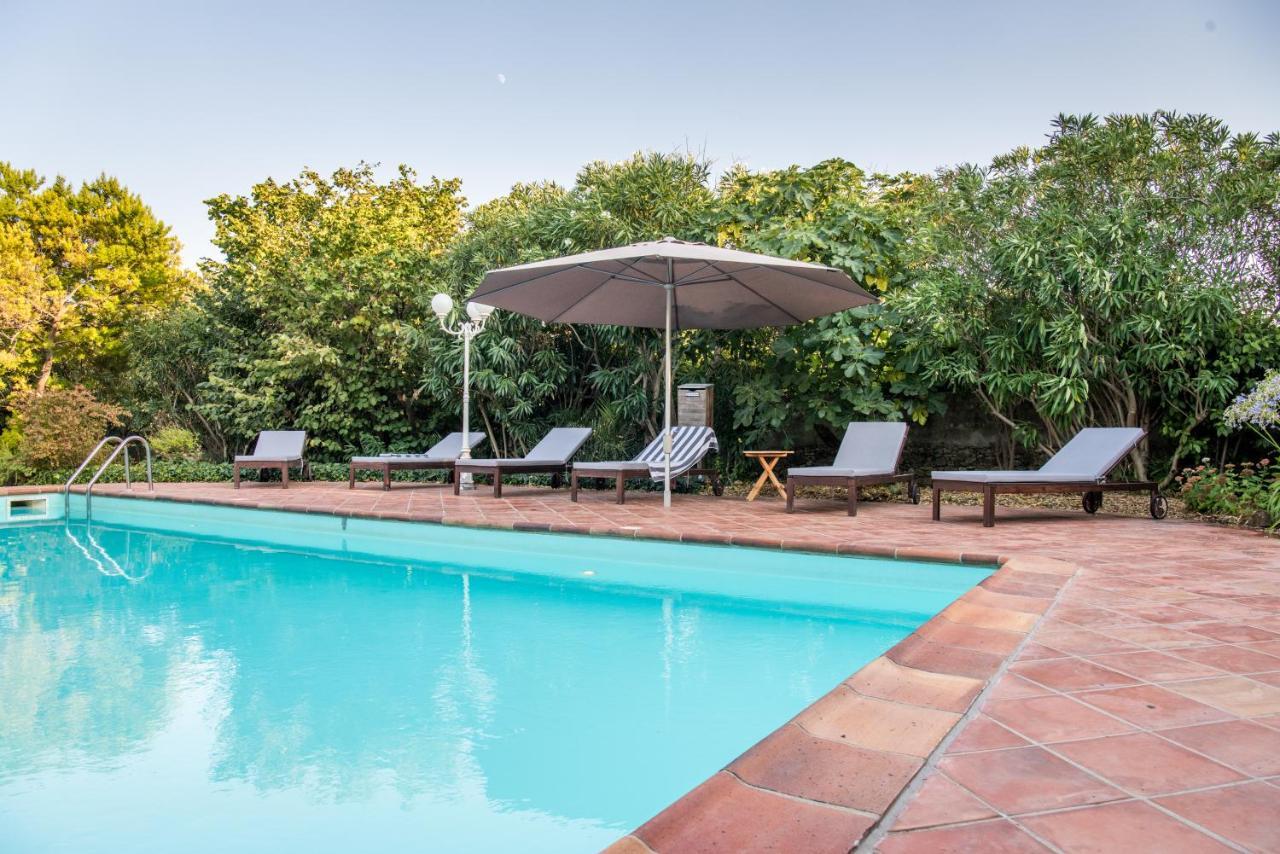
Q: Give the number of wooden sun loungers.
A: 6